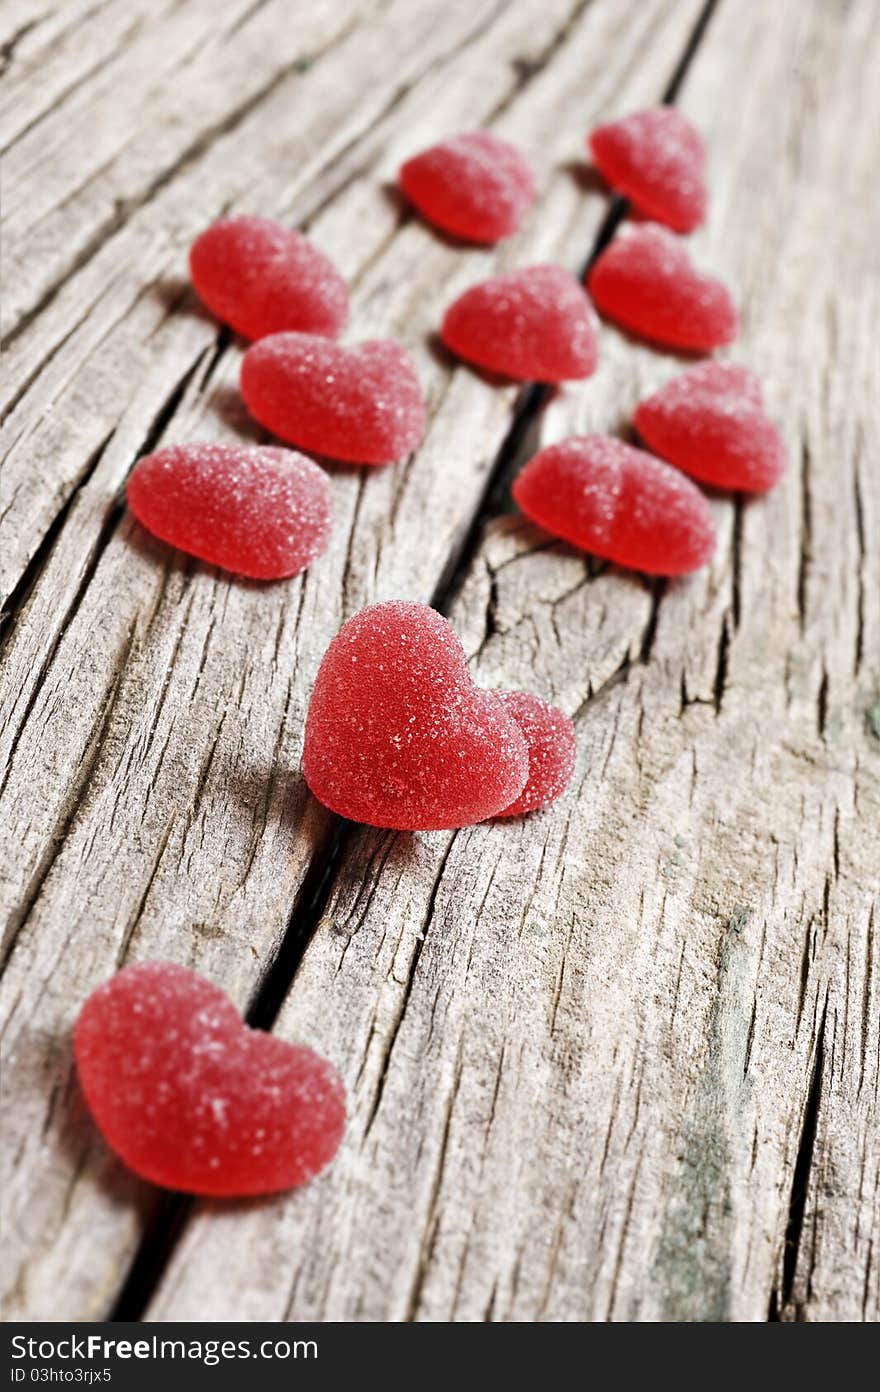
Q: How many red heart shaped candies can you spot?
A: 12